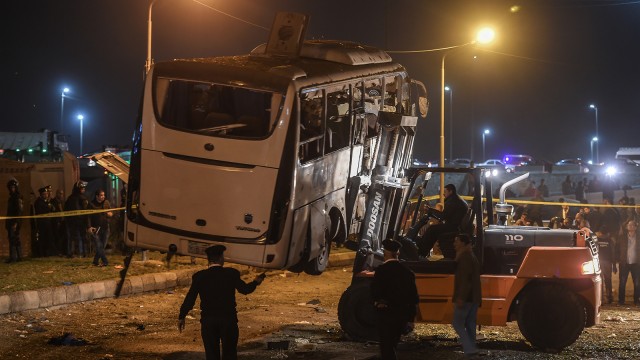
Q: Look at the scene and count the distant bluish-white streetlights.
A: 6